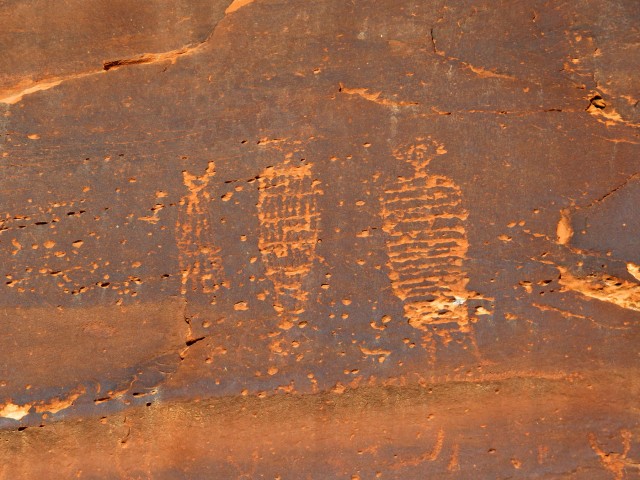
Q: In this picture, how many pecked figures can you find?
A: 3